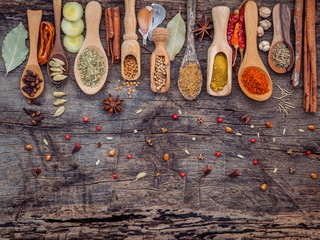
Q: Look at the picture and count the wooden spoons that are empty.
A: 0